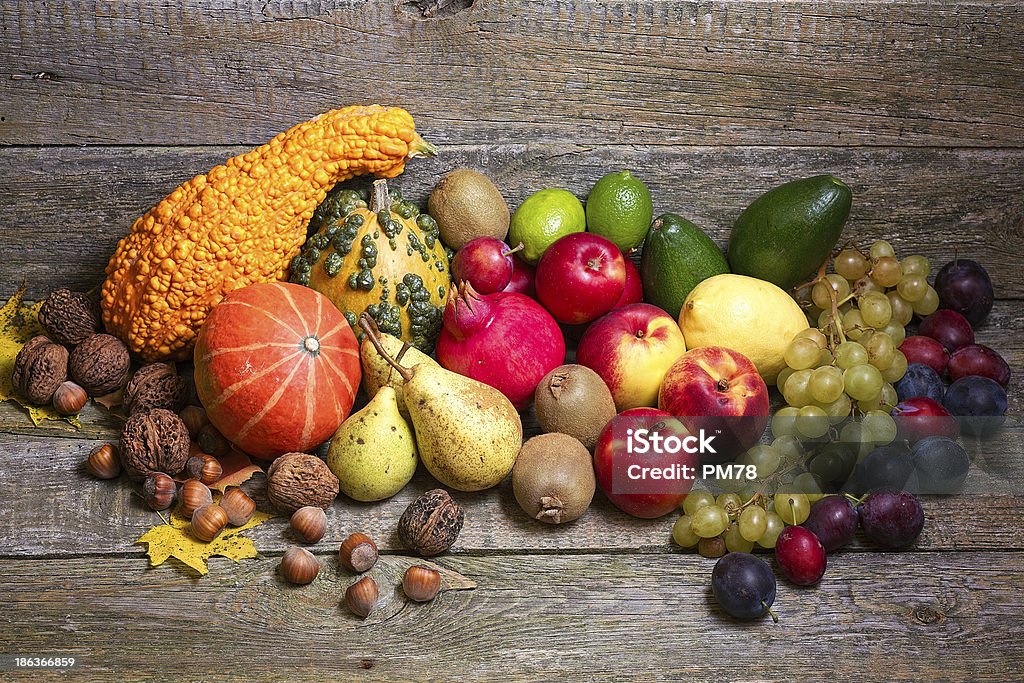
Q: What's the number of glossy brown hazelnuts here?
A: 14